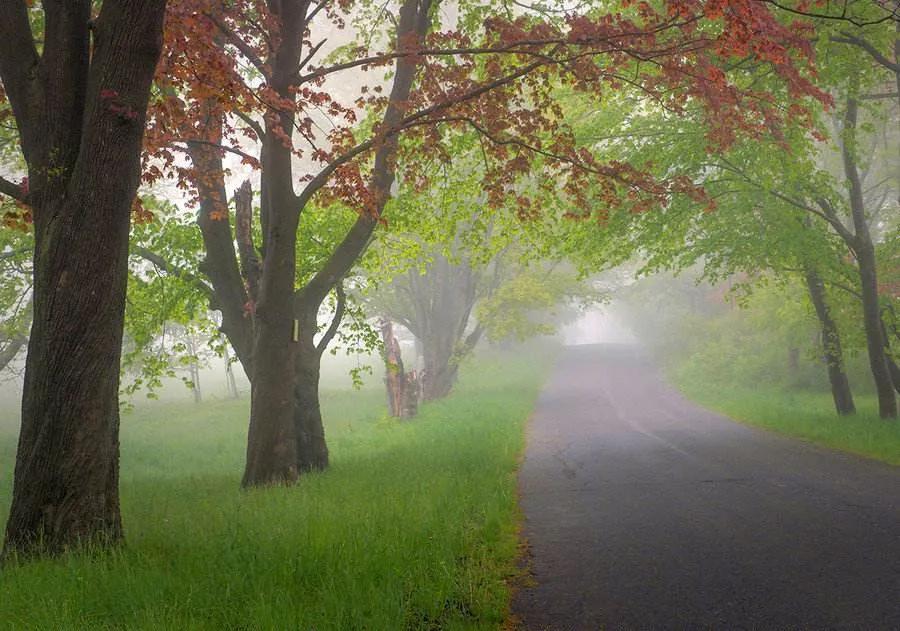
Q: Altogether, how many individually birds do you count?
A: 0